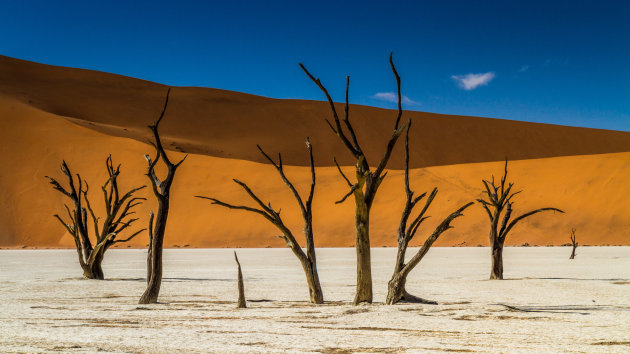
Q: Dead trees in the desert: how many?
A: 8